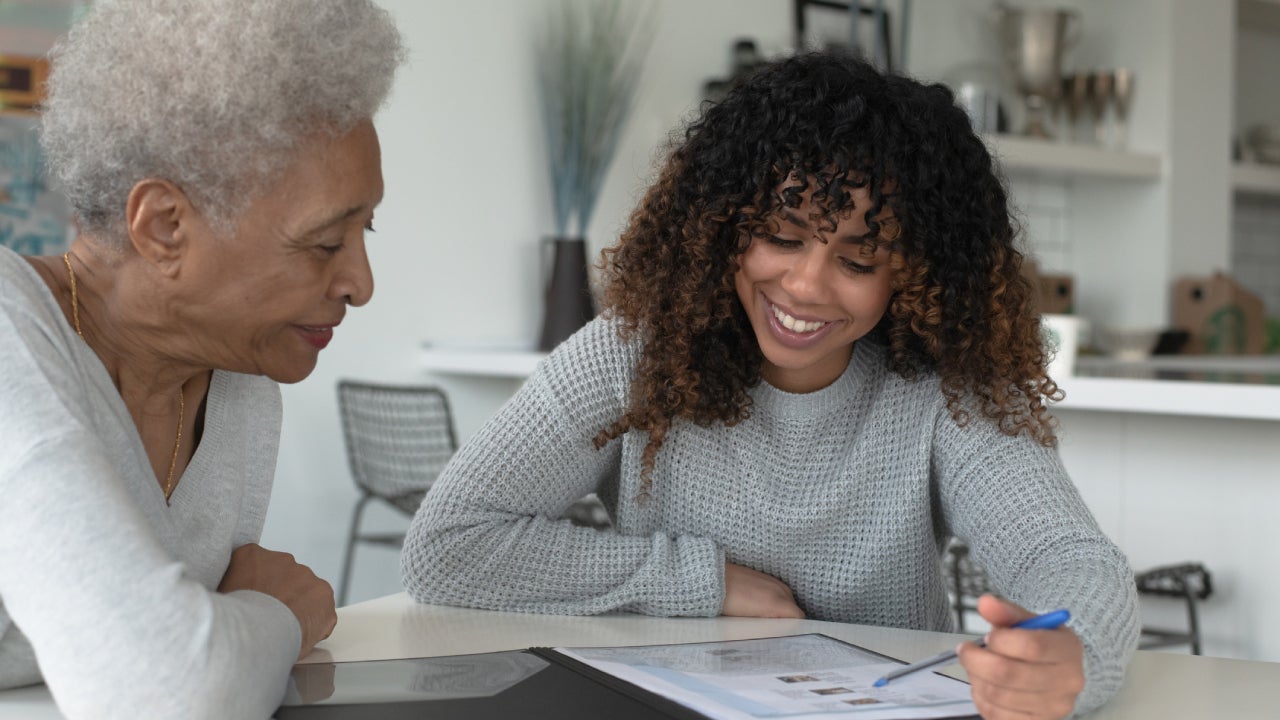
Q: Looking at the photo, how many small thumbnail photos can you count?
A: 3